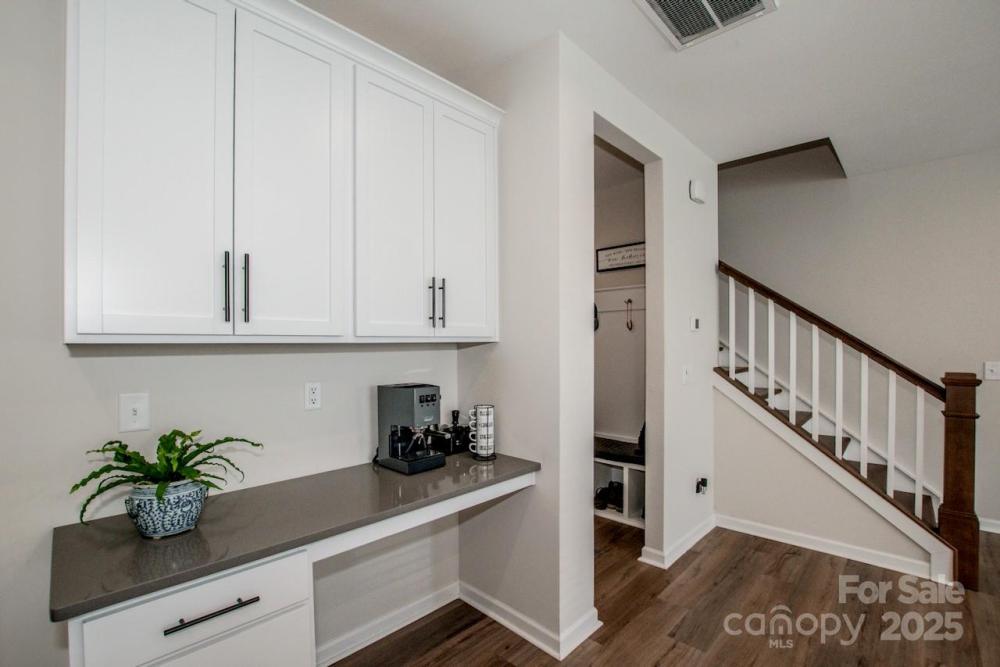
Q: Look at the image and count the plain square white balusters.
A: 9